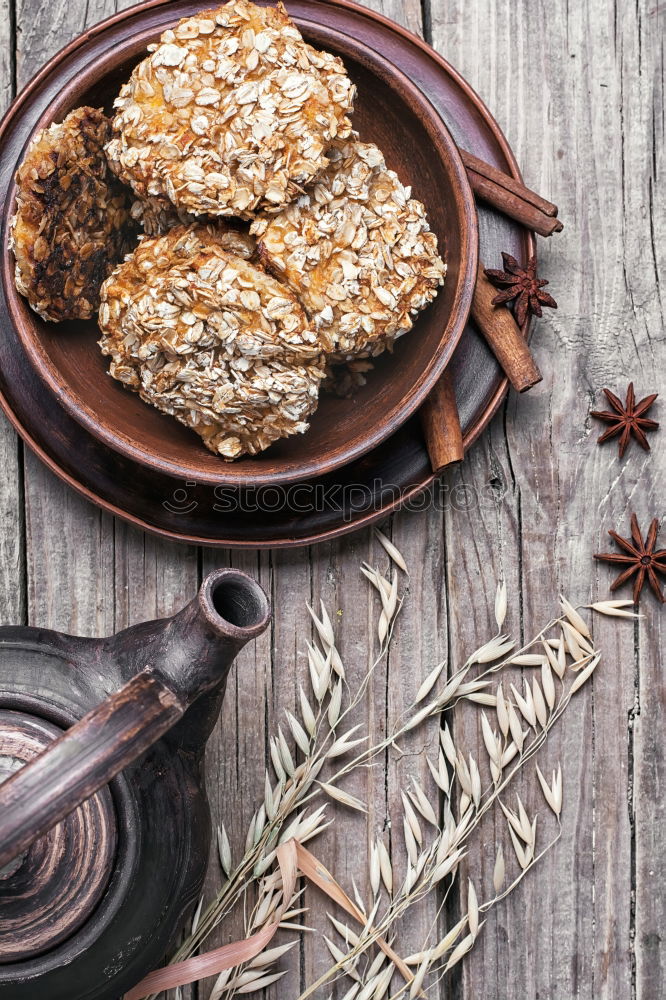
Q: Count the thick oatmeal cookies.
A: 4